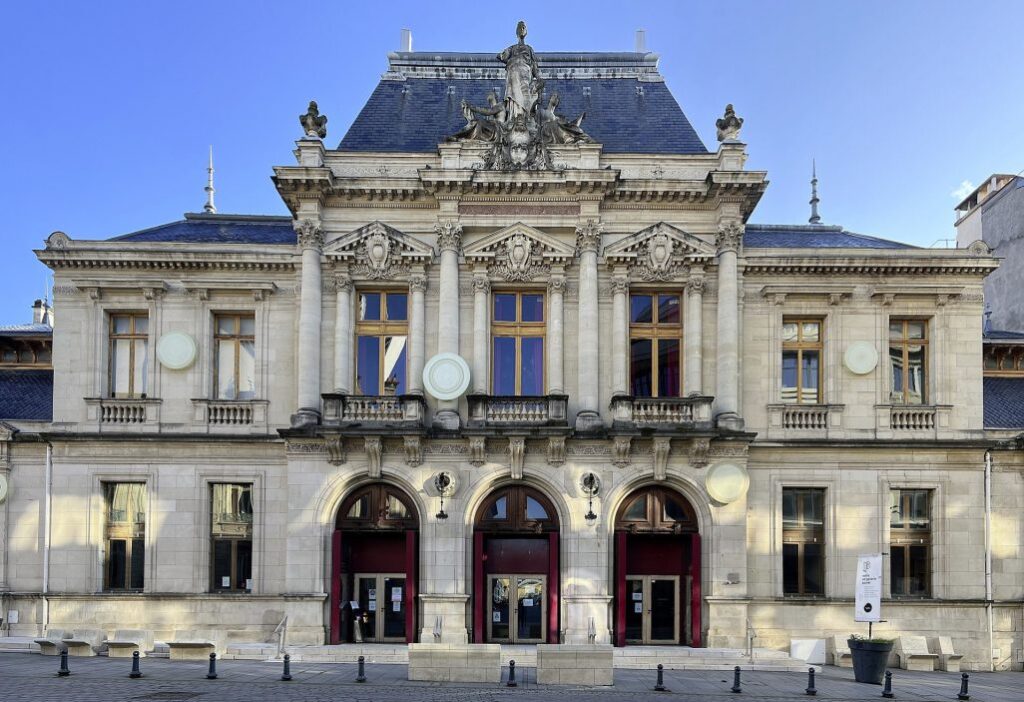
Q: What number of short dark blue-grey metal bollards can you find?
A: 11